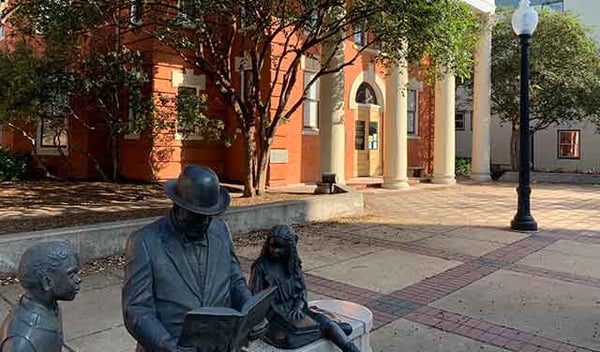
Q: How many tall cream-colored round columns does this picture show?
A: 4